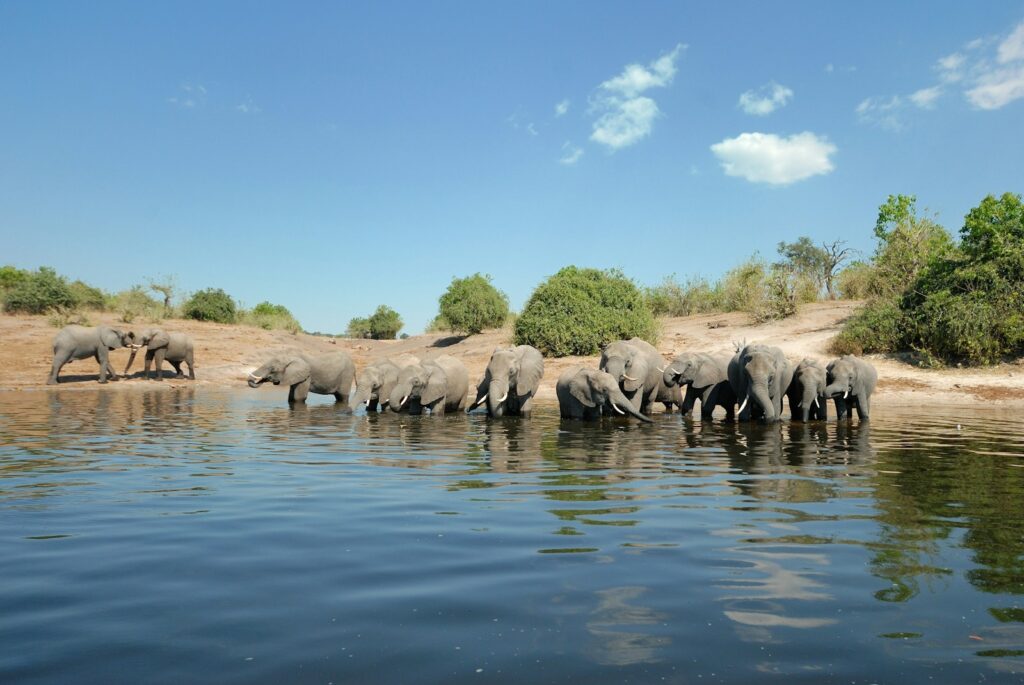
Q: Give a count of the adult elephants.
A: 12